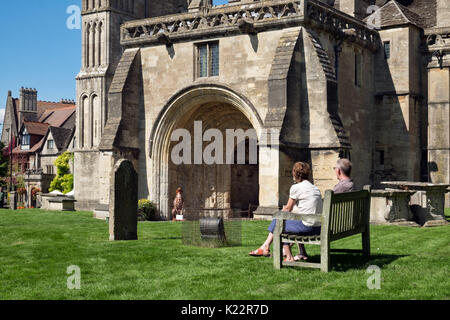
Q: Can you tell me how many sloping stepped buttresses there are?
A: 3